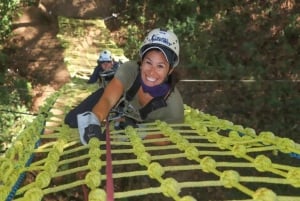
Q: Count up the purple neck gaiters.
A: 1